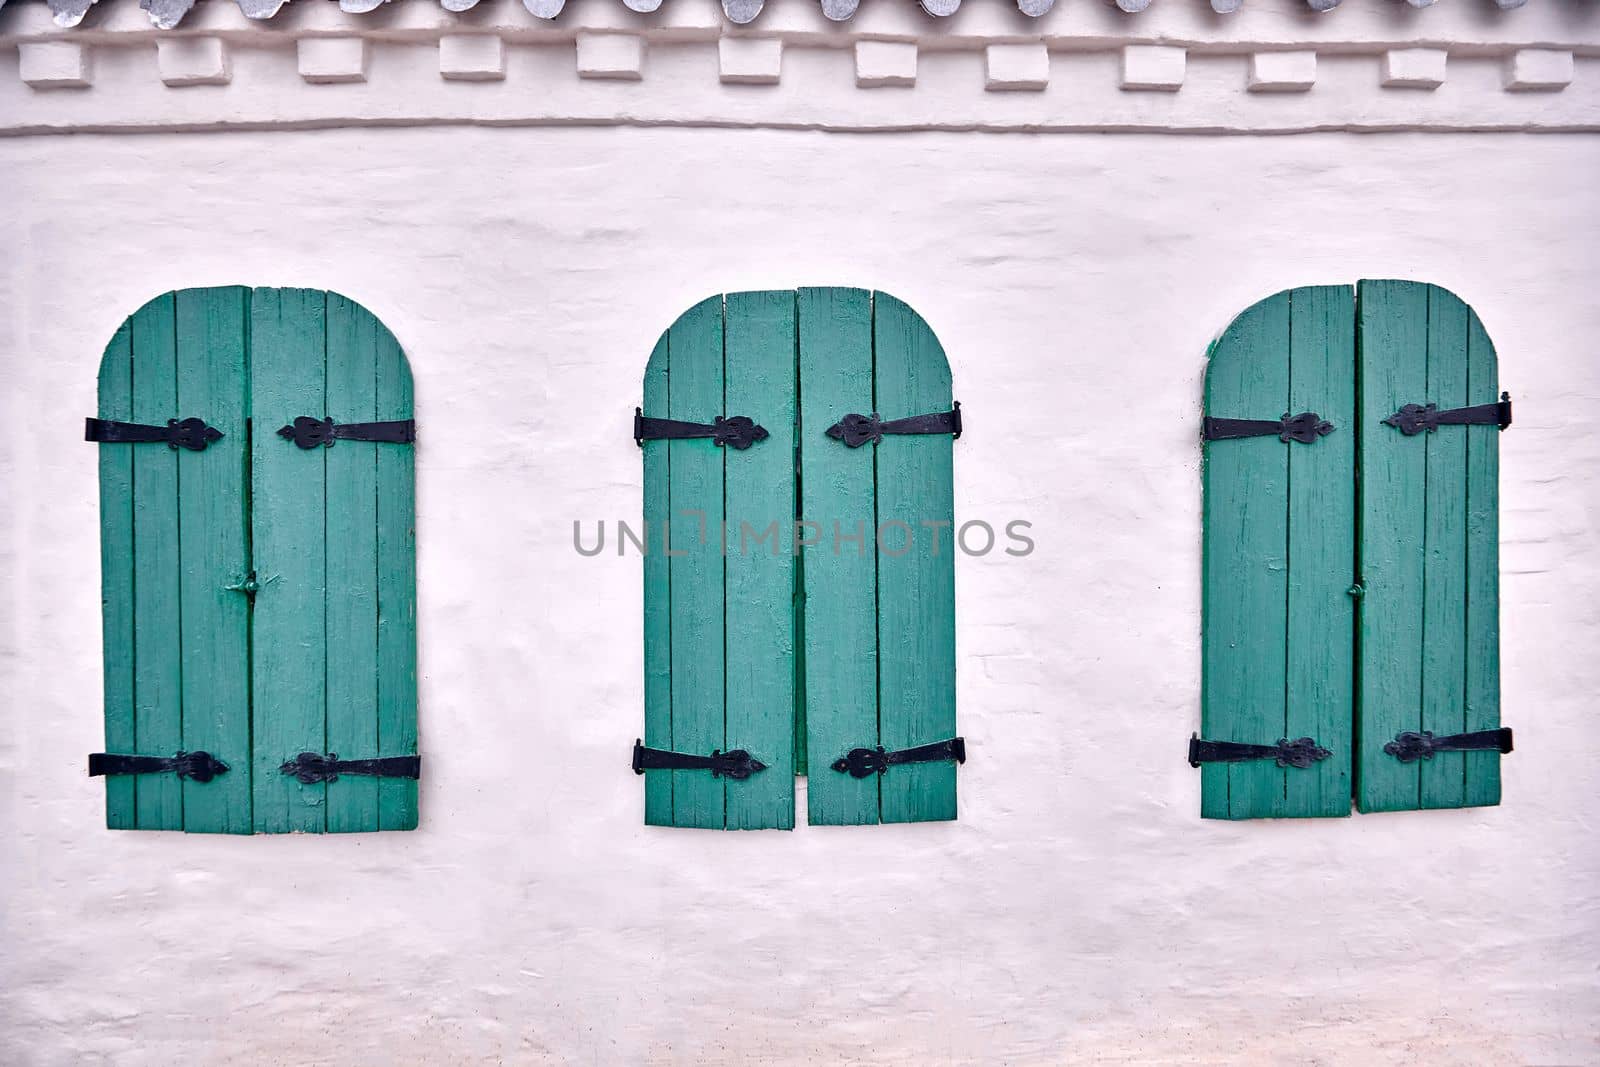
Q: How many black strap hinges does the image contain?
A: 12